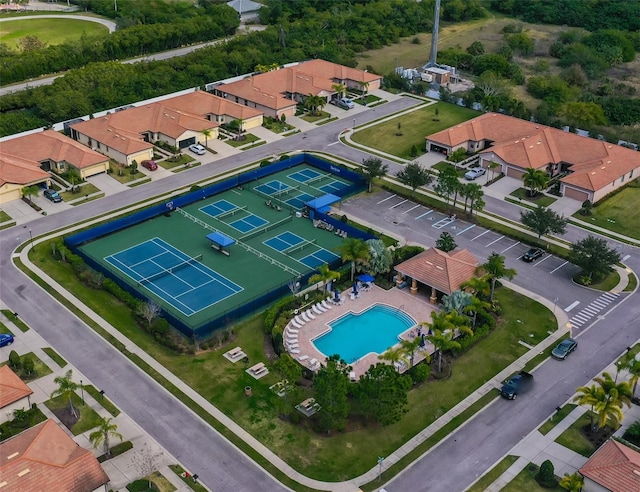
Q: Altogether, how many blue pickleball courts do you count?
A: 4